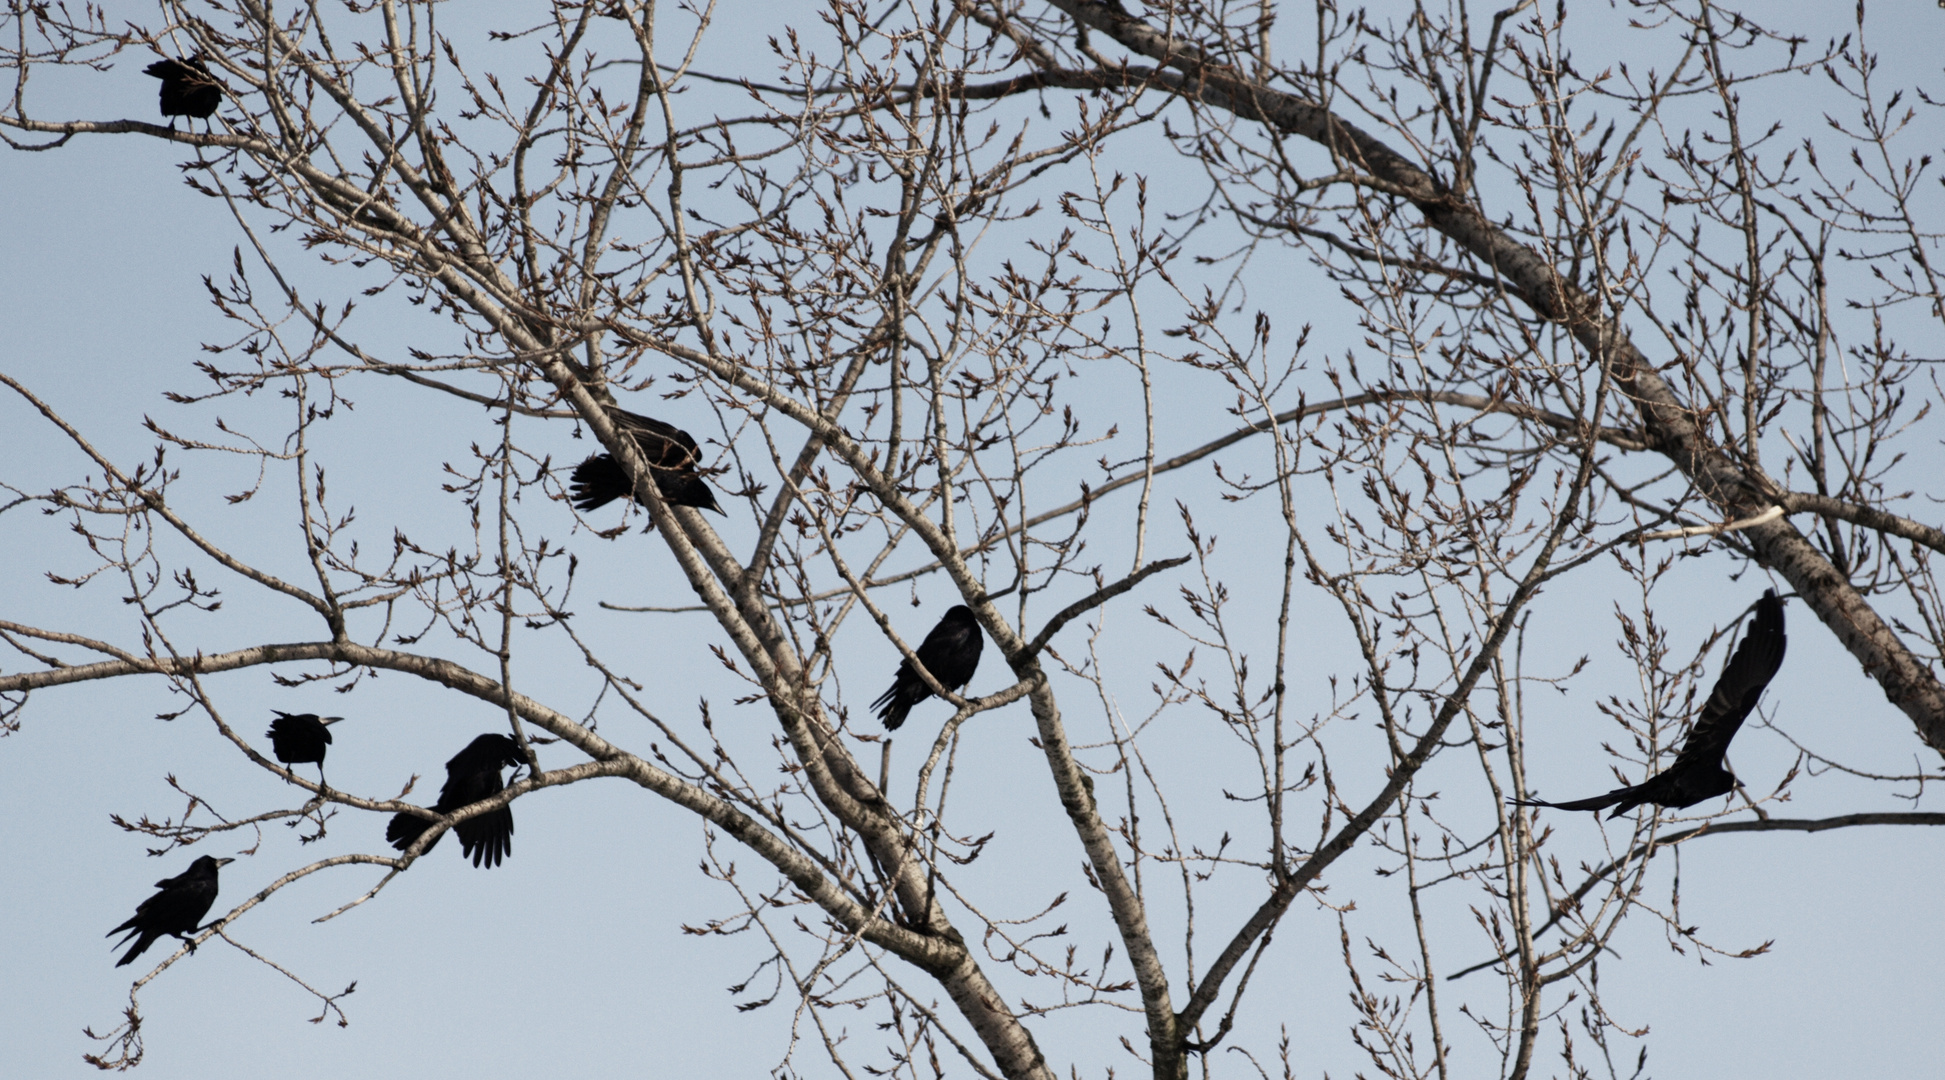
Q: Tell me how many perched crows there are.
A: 6